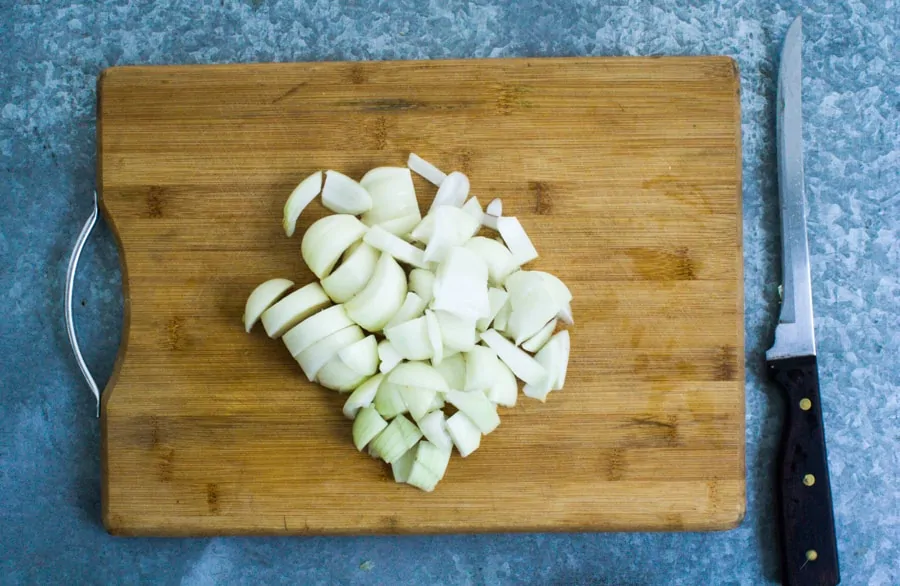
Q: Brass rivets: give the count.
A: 3